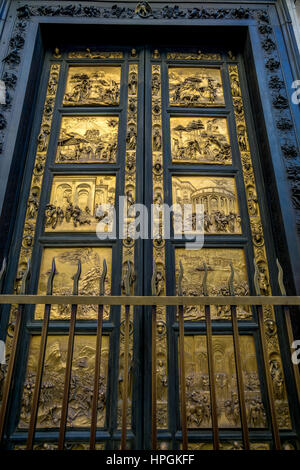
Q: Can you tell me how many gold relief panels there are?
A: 10